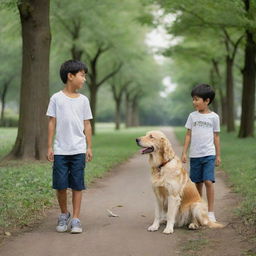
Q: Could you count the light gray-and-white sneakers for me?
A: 2